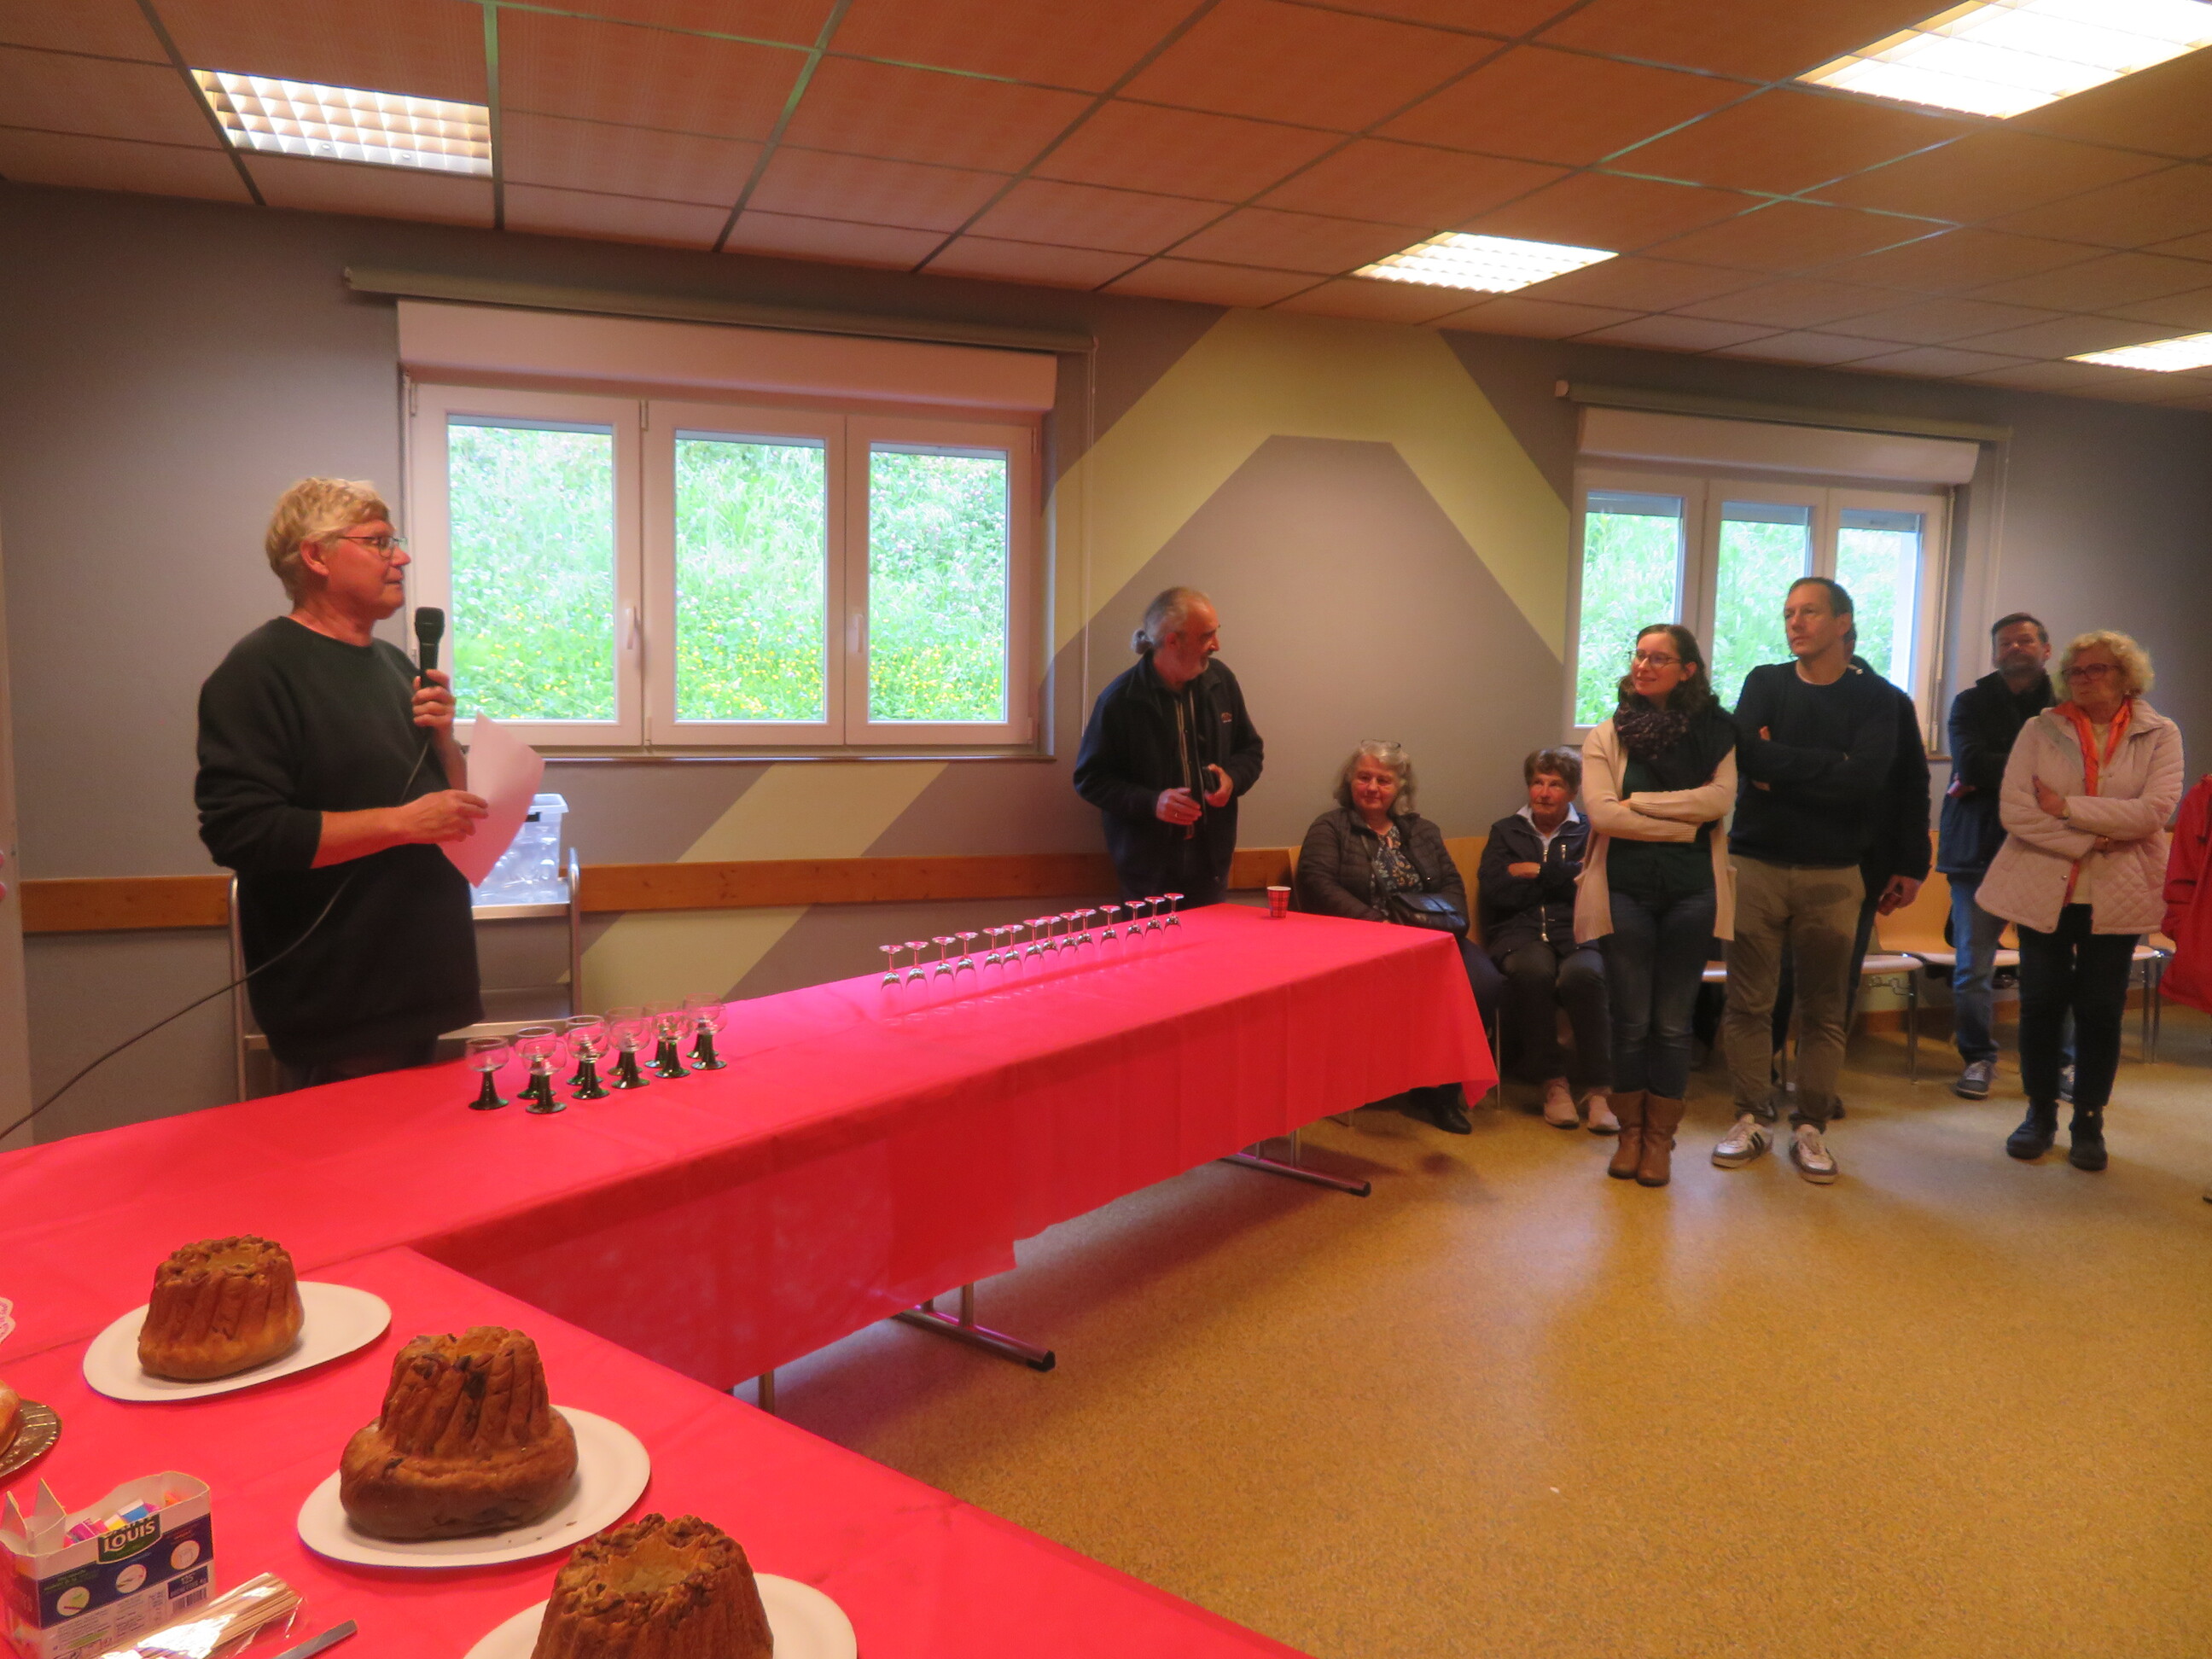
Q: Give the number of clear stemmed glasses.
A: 14